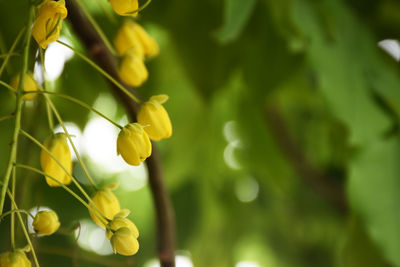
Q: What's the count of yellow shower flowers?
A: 13